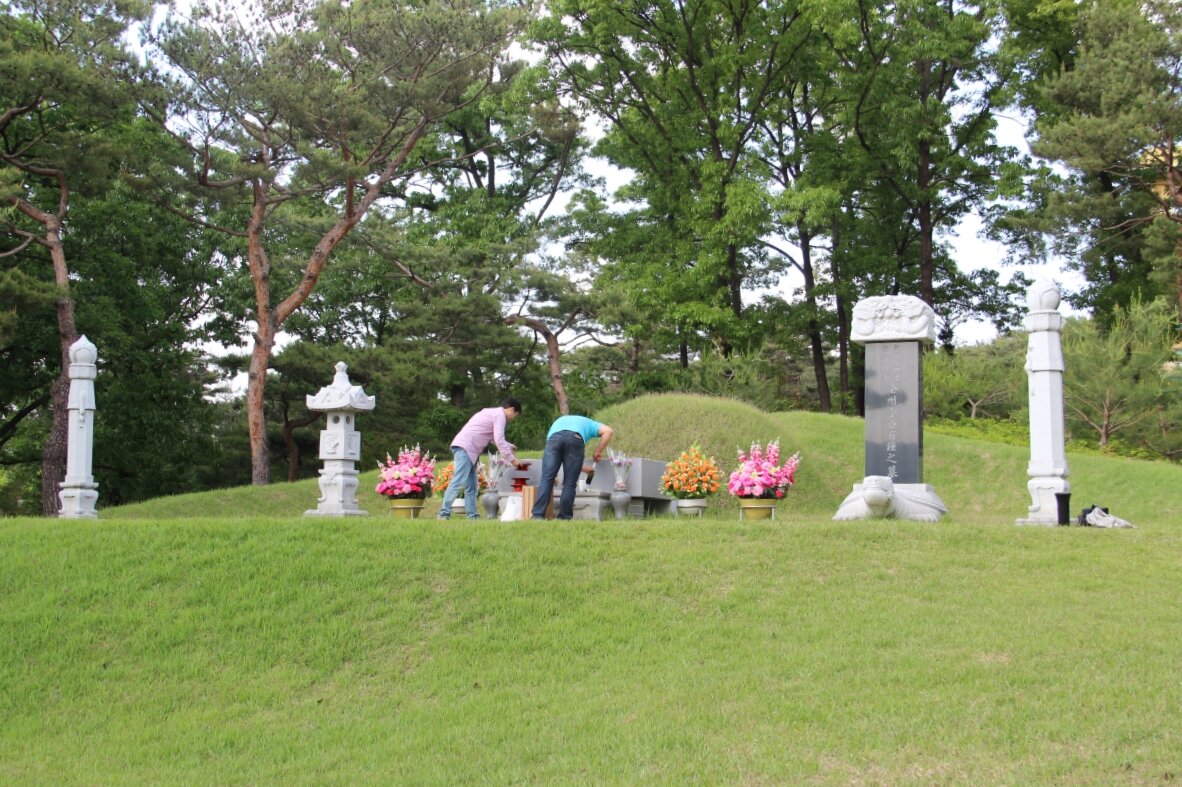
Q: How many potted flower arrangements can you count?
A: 4